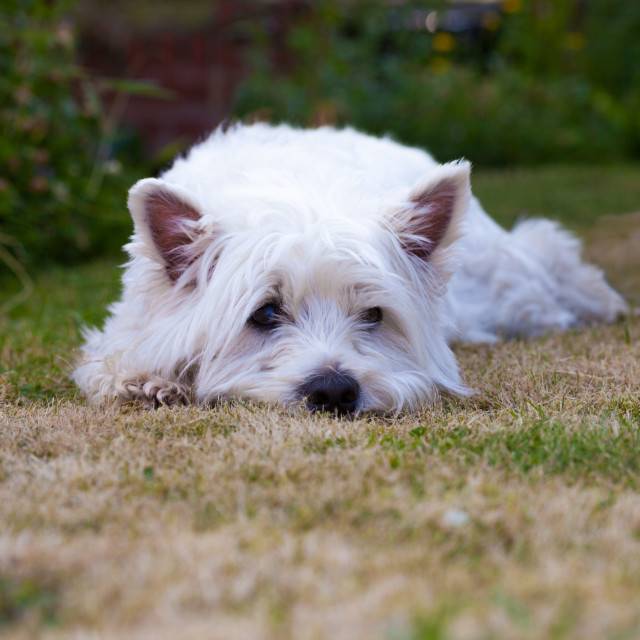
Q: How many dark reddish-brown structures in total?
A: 1